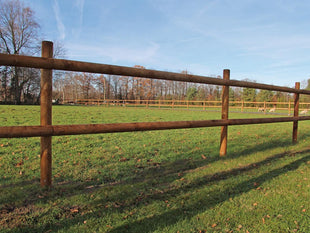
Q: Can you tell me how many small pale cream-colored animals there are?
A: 3